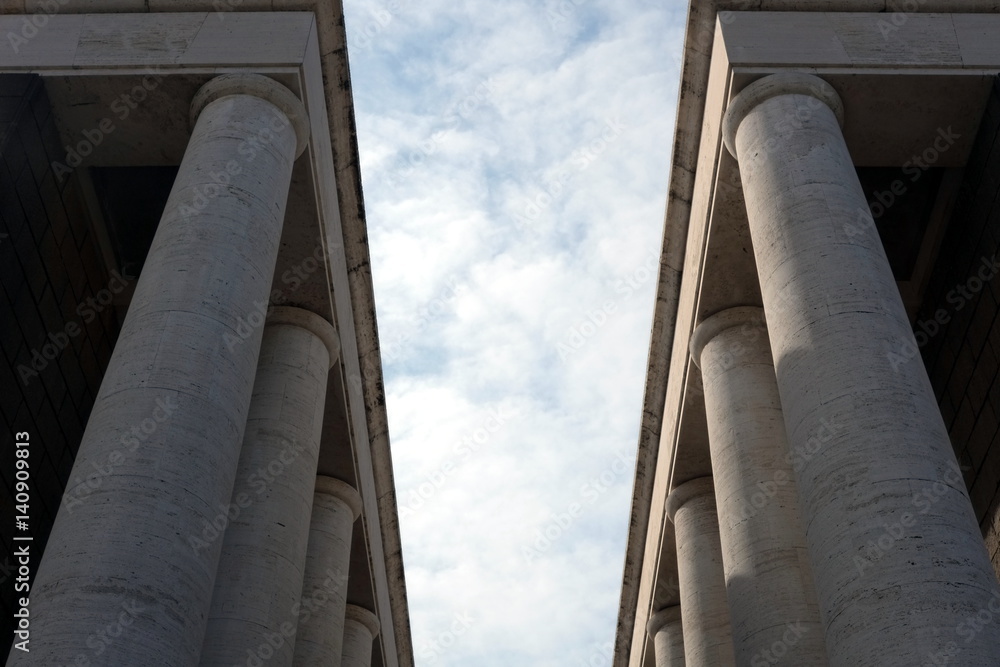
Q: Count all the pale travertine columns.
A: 8